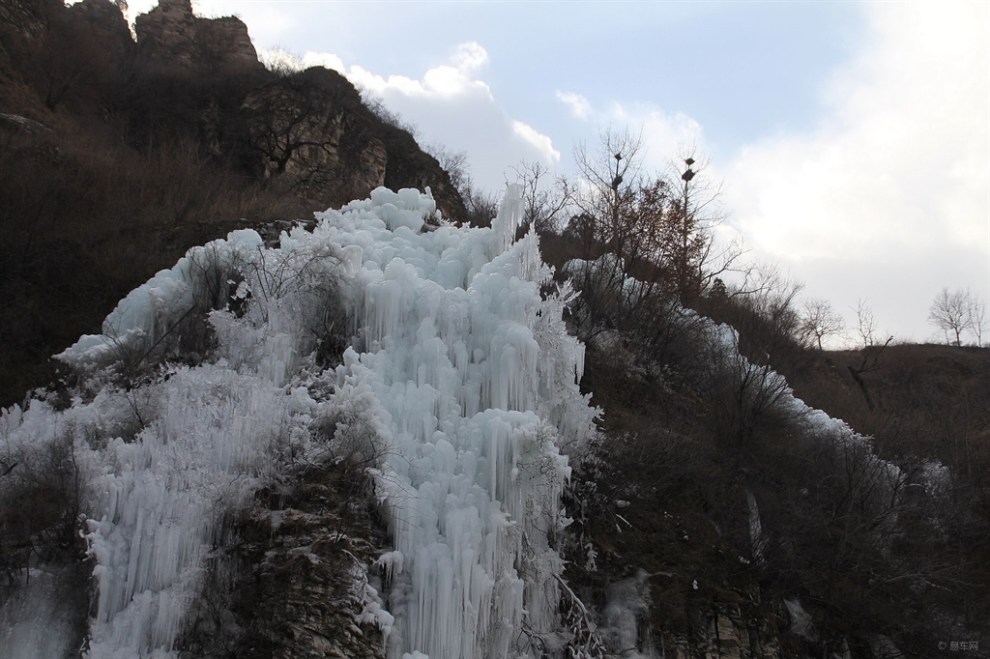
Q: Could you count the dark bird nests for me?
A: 4